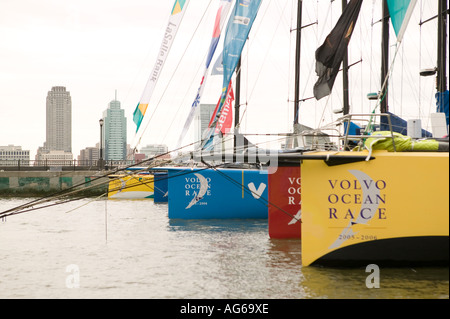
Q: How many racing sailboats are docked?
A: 5